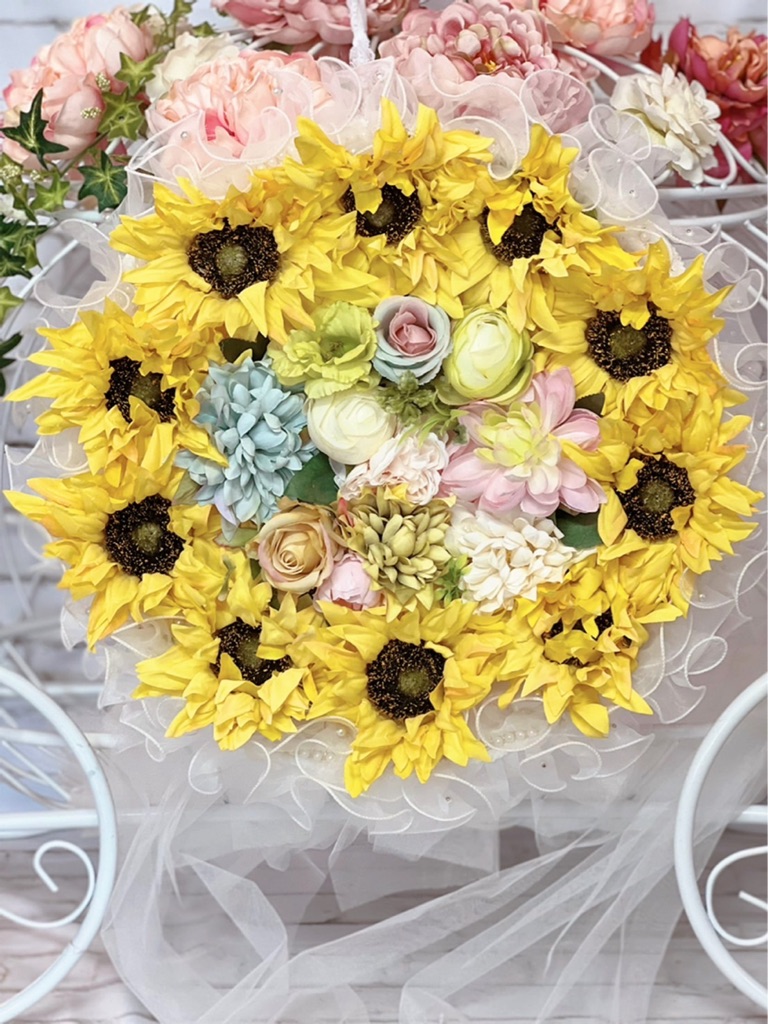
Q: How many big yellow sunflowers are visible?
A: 10